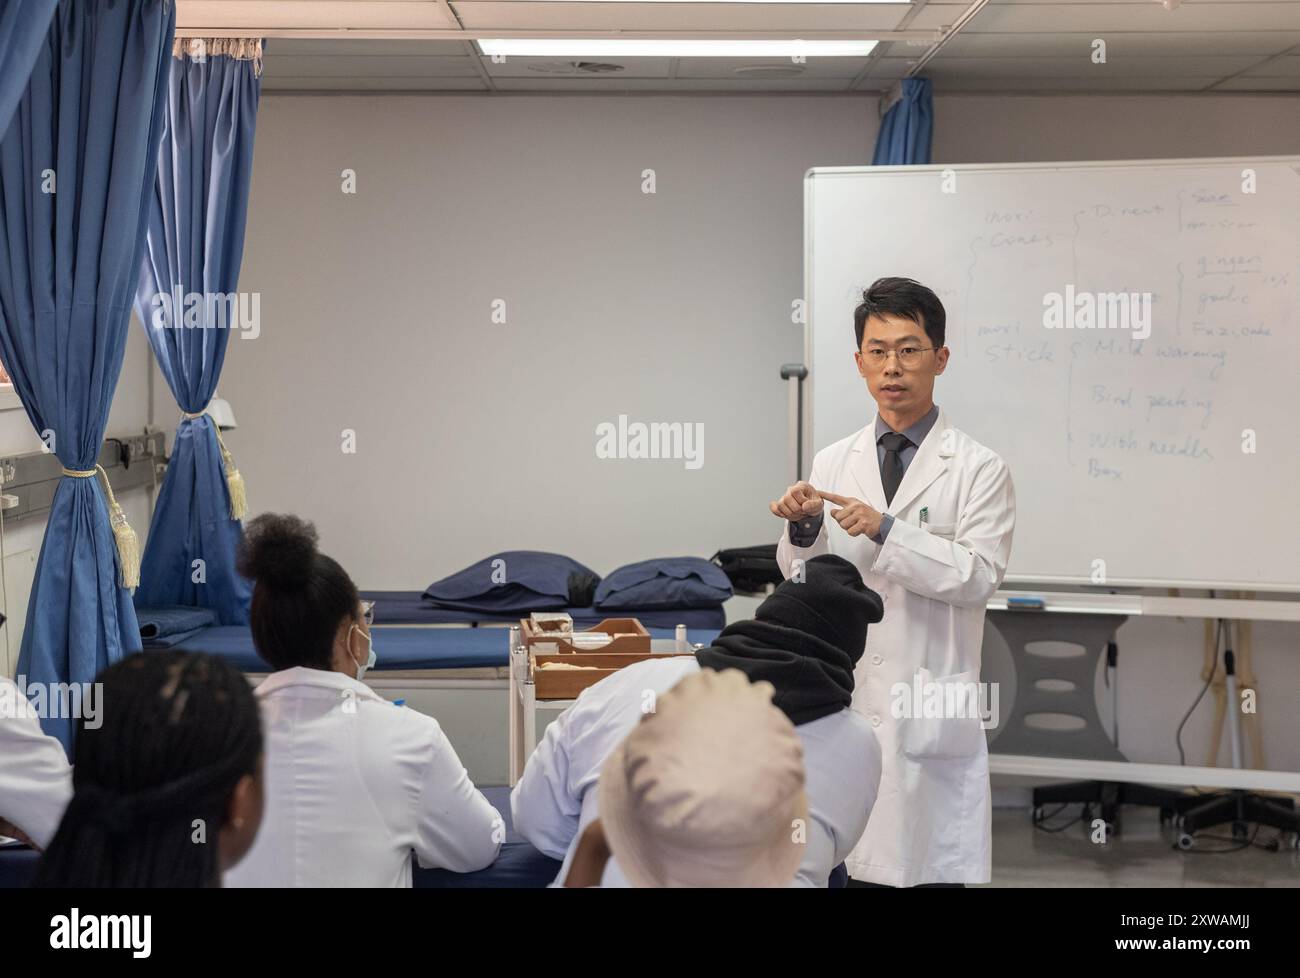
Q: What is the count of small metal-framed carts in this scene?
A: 1